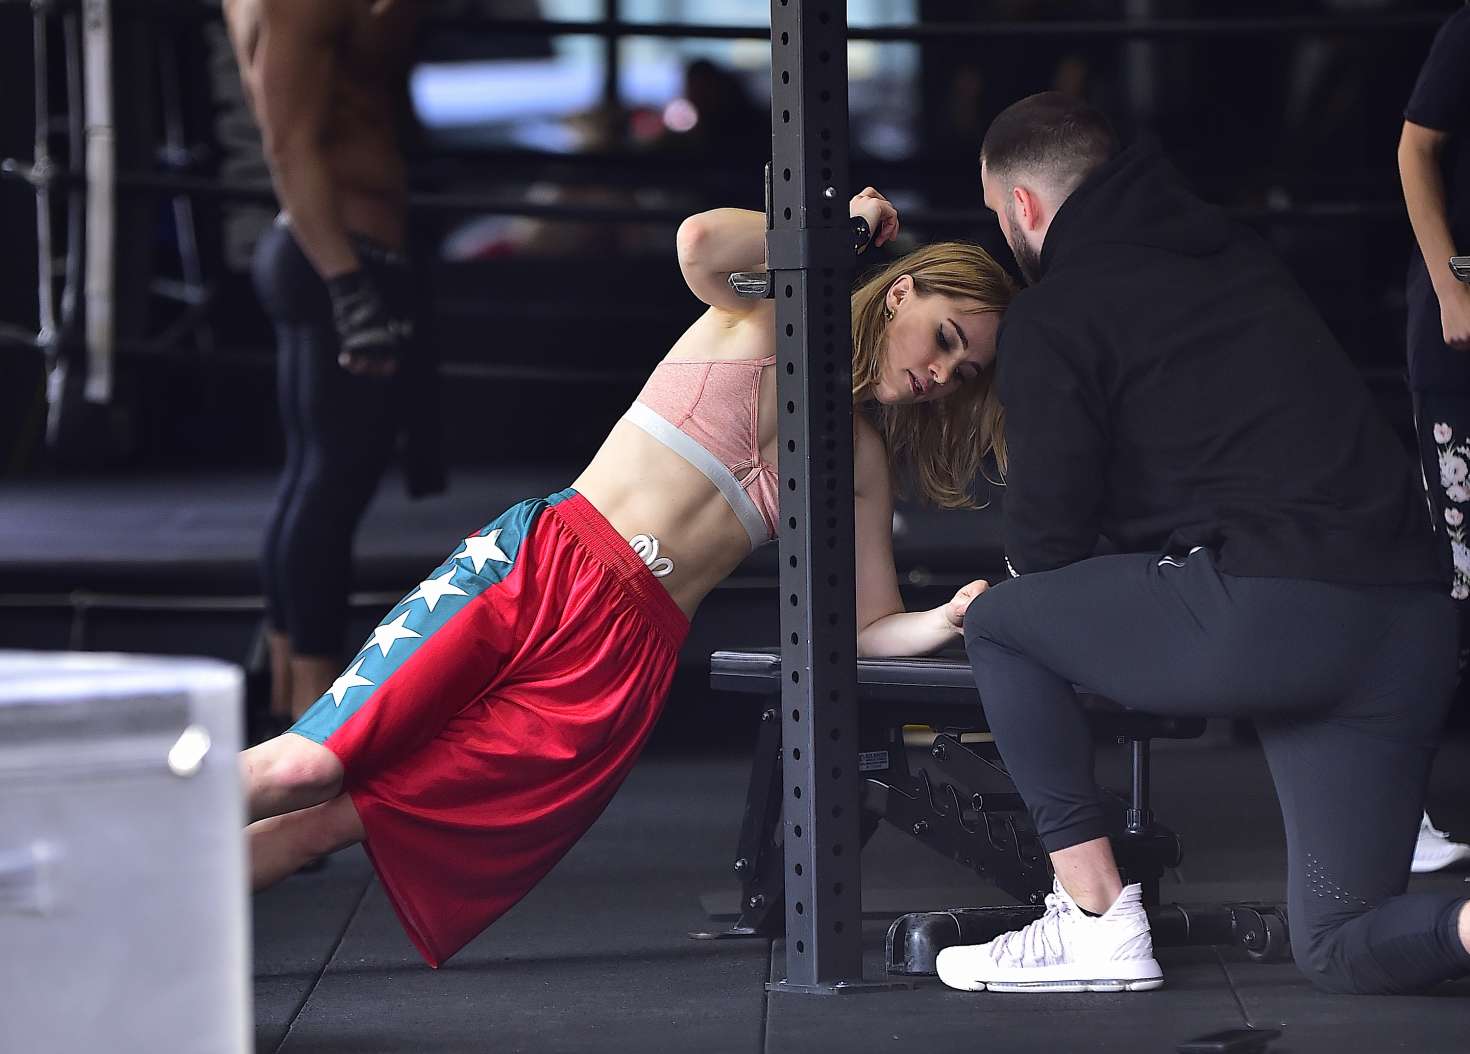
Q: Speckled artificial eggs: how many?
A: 0